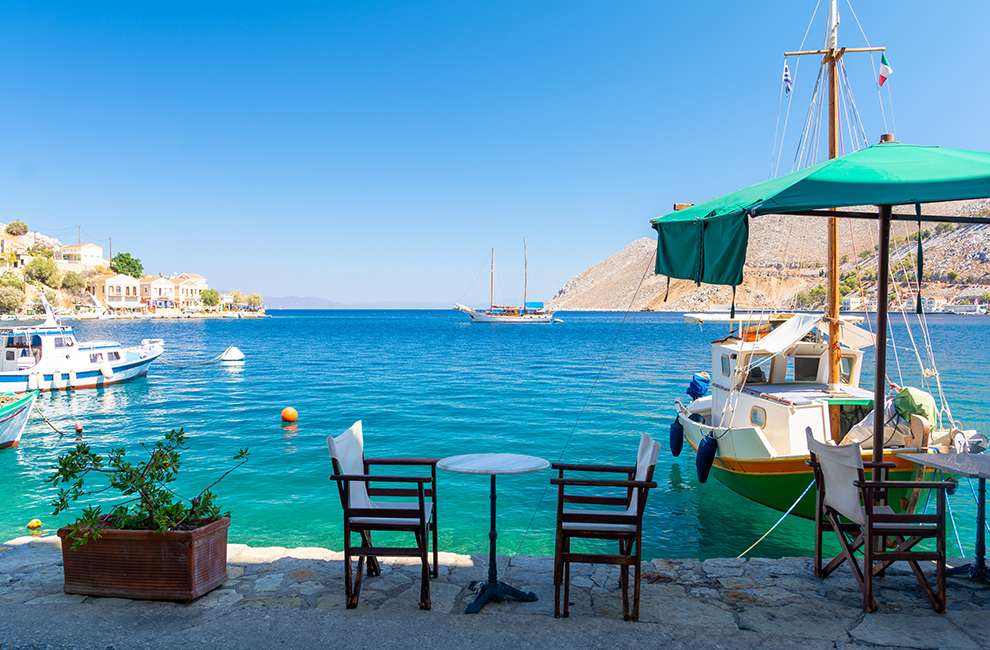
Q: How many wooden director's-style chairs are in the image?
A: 3